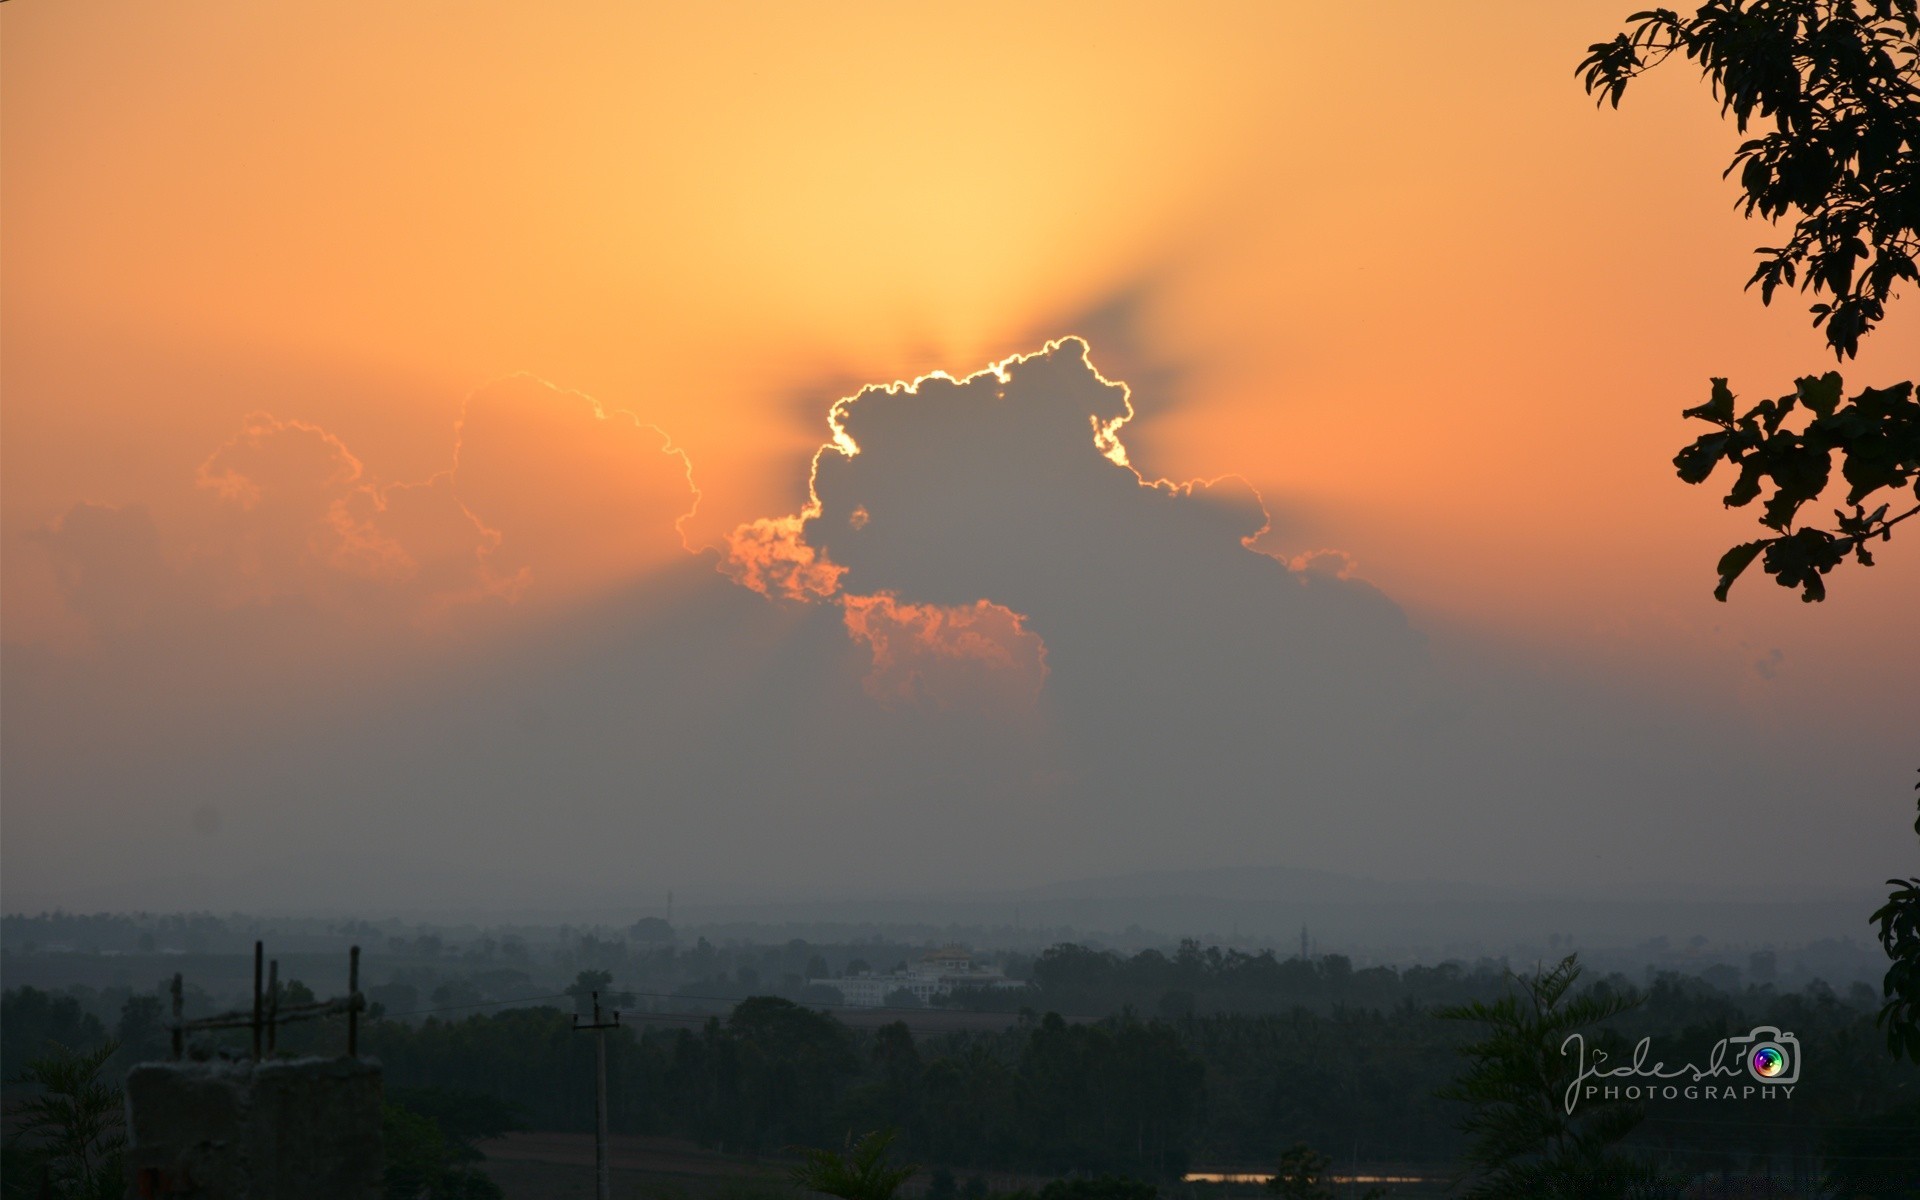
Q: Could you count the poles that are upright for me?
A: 5